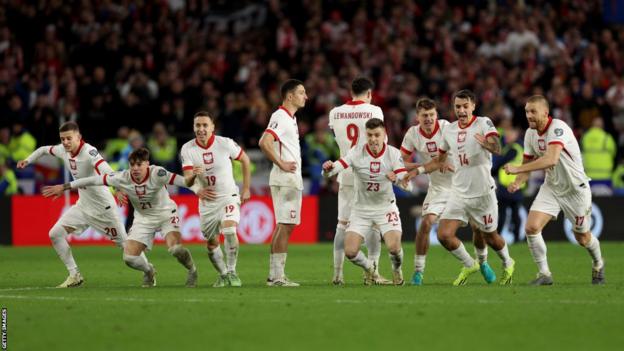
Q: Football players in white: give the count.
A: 9